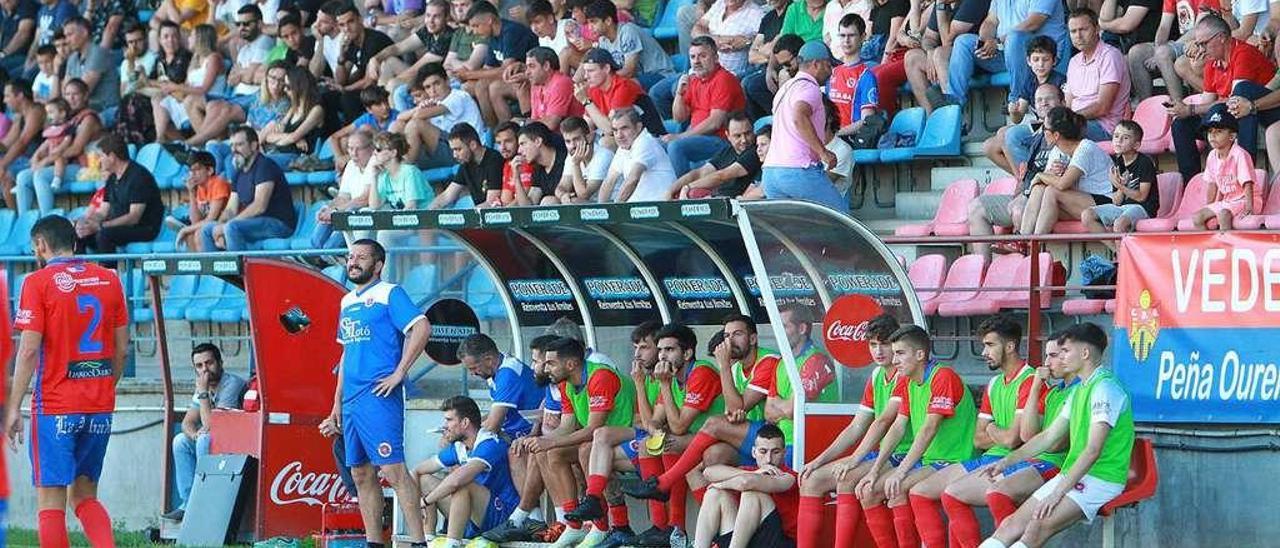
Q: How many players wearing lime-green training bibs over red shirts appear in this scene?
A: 9